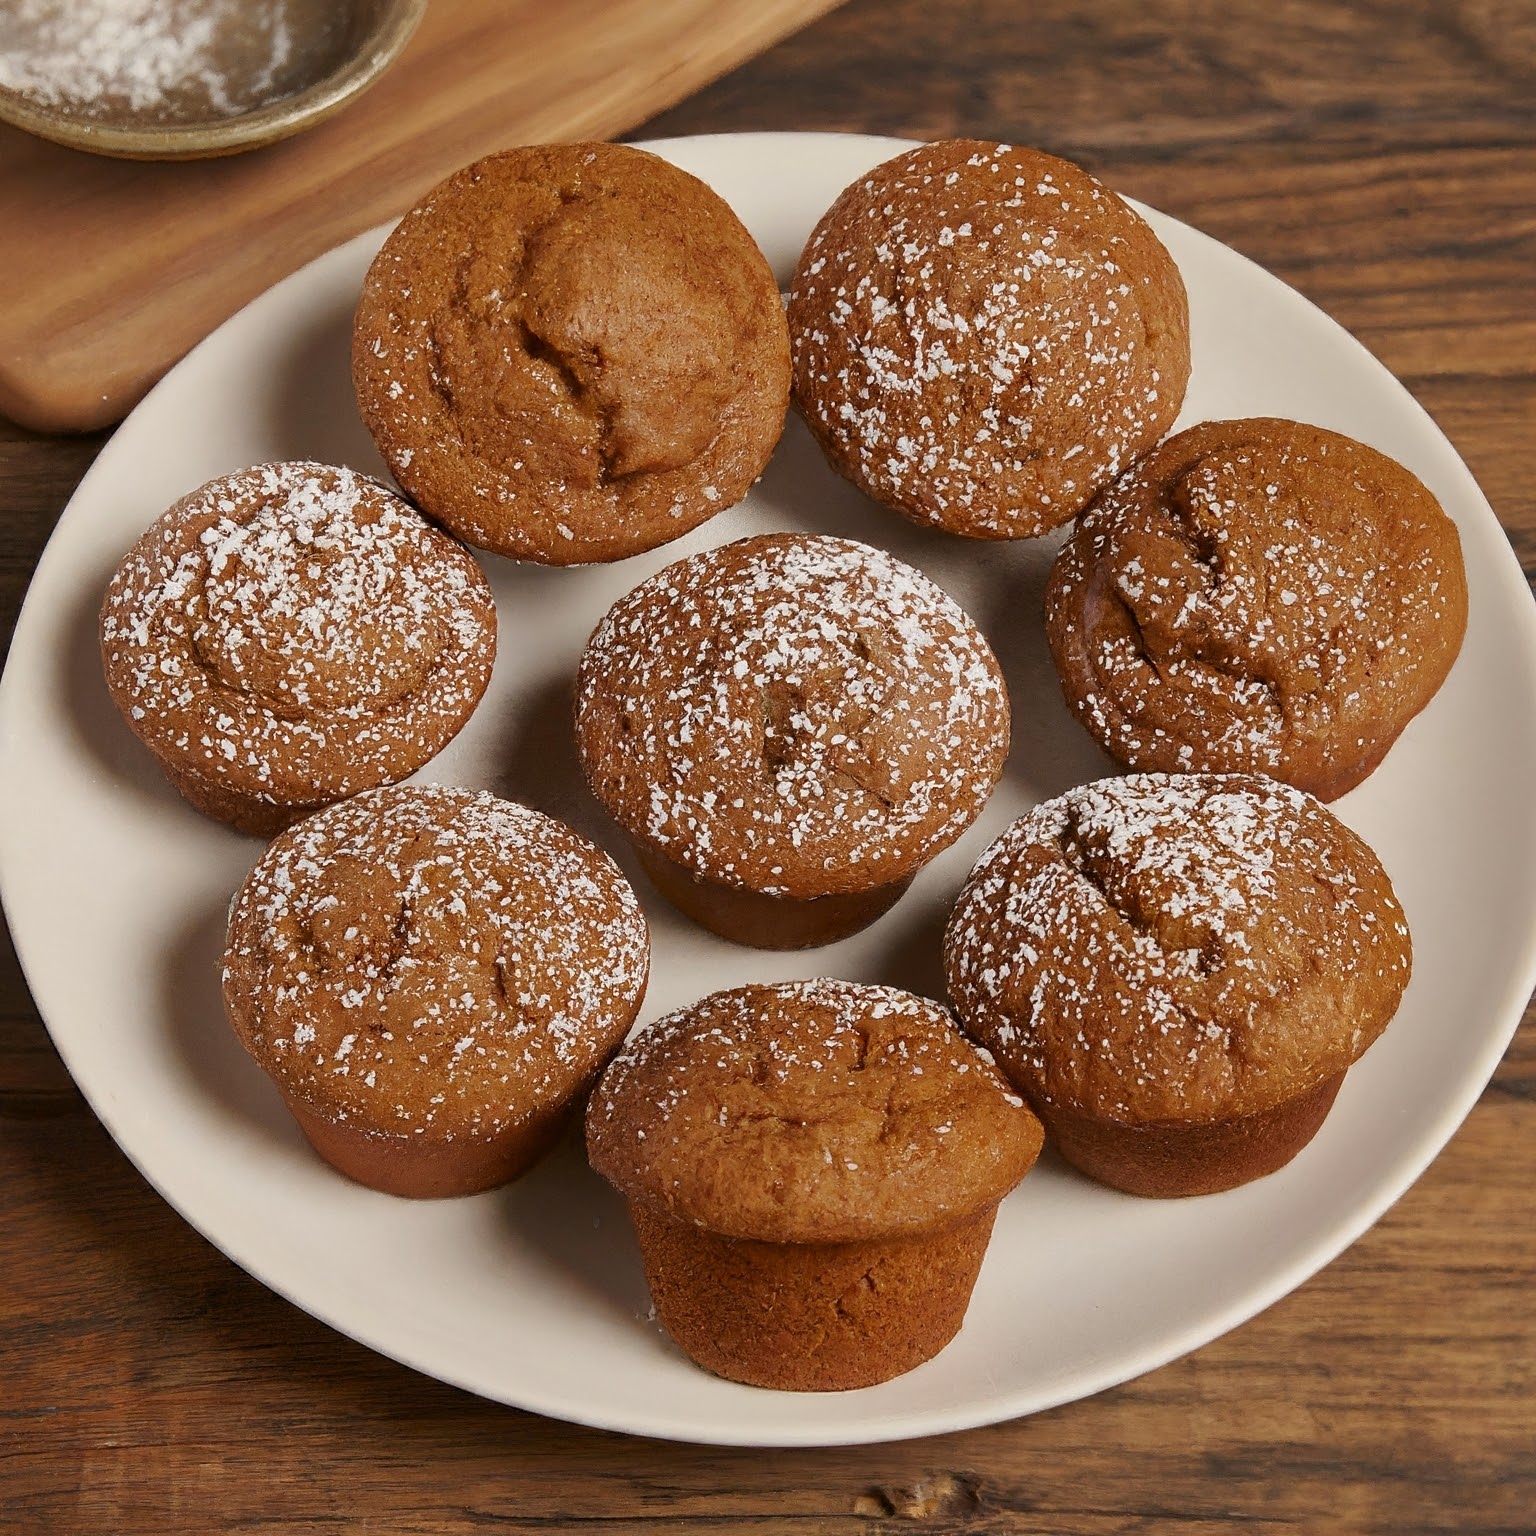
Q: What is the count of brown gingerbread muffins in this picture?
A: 8